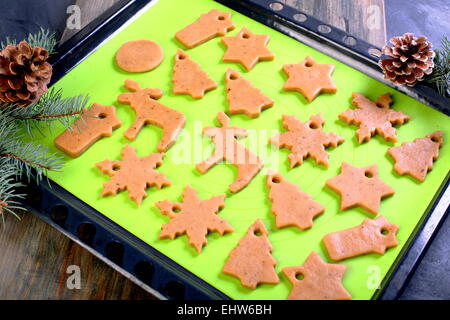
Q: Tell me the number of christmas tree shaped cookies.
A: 5